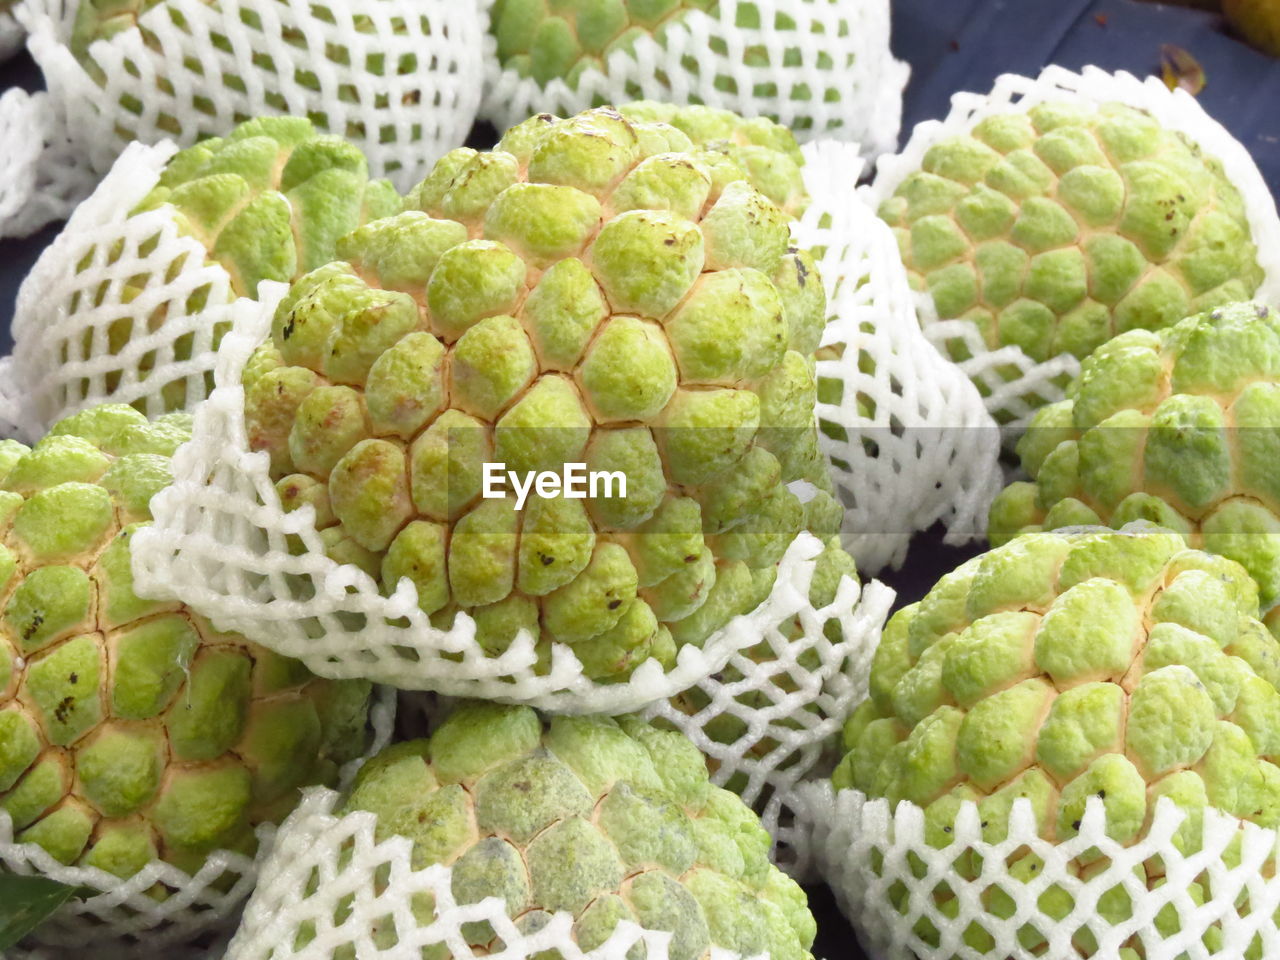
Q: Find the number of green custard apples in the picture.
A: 10